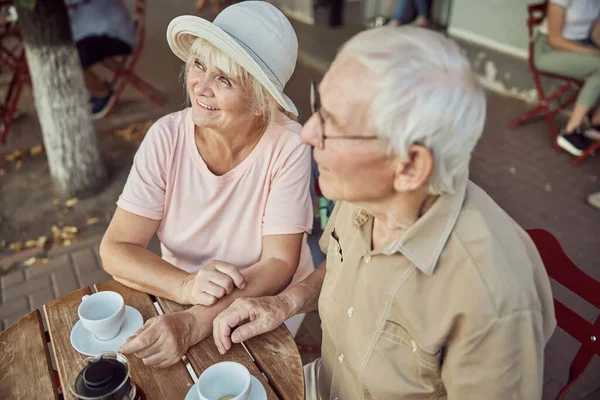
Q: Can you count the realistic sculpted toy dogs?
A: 0